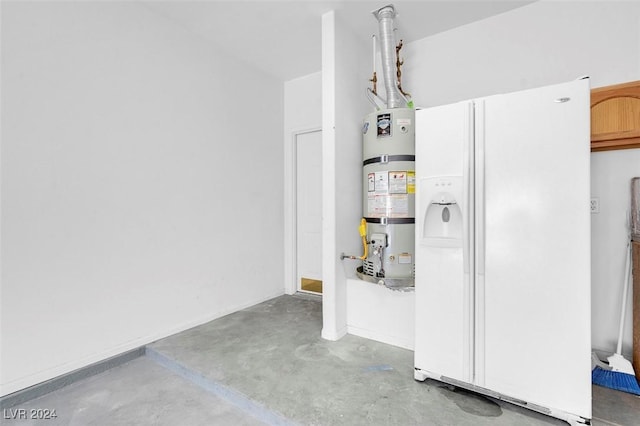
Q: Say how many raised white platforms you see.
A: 1